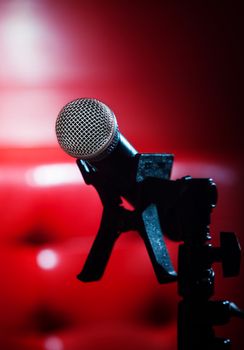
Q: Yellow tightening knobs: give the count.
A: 0